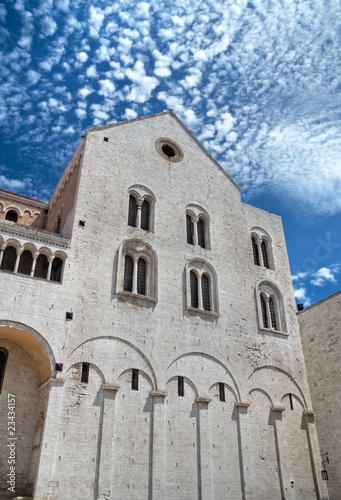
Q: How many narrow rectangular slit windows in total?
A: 5